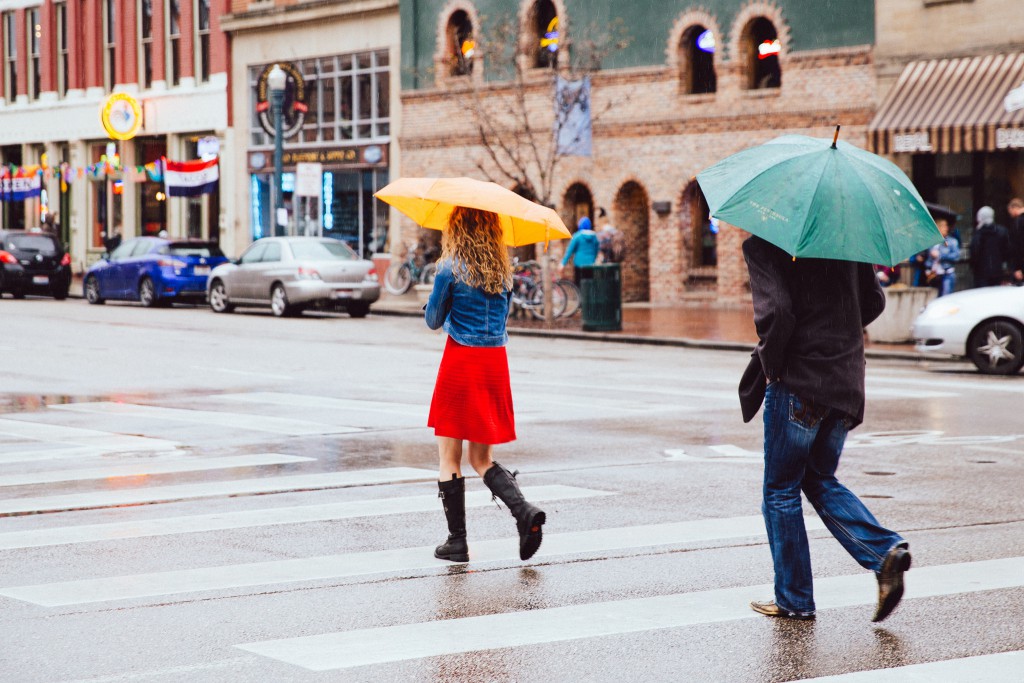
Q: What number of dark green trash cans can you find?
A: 1